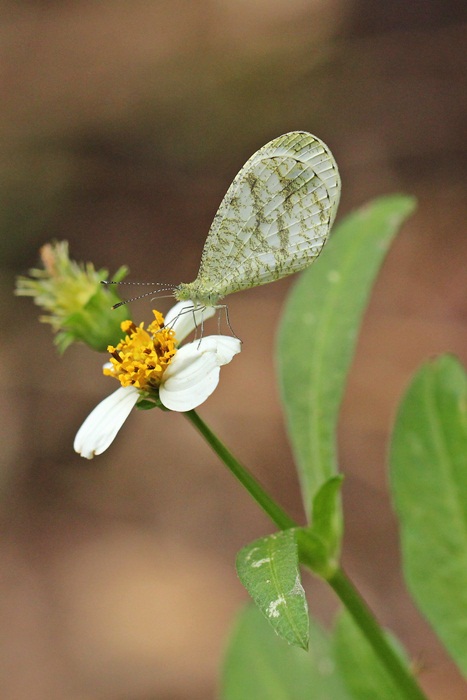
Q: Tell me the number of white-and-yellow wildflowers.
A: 1